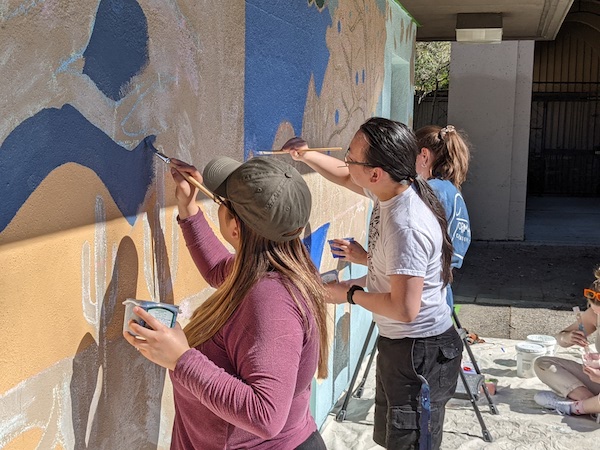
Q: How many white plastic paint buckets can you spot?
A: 2